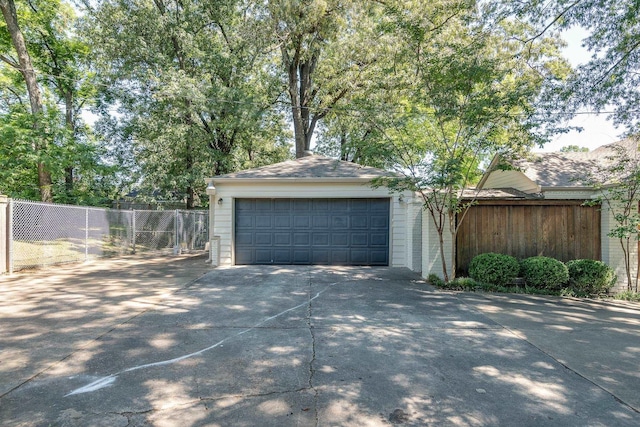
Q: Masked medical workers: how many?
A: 0